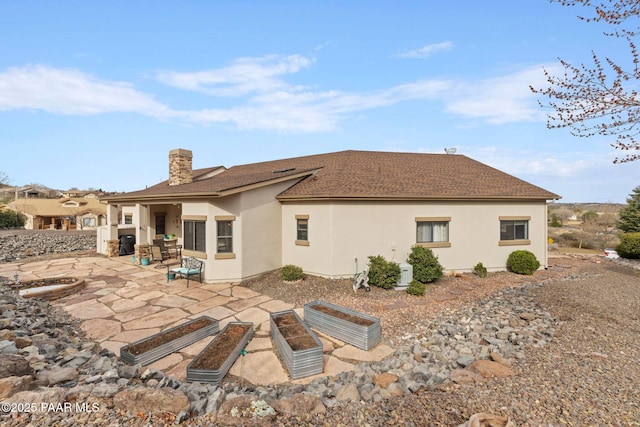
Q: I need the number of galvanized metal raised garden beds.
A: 4